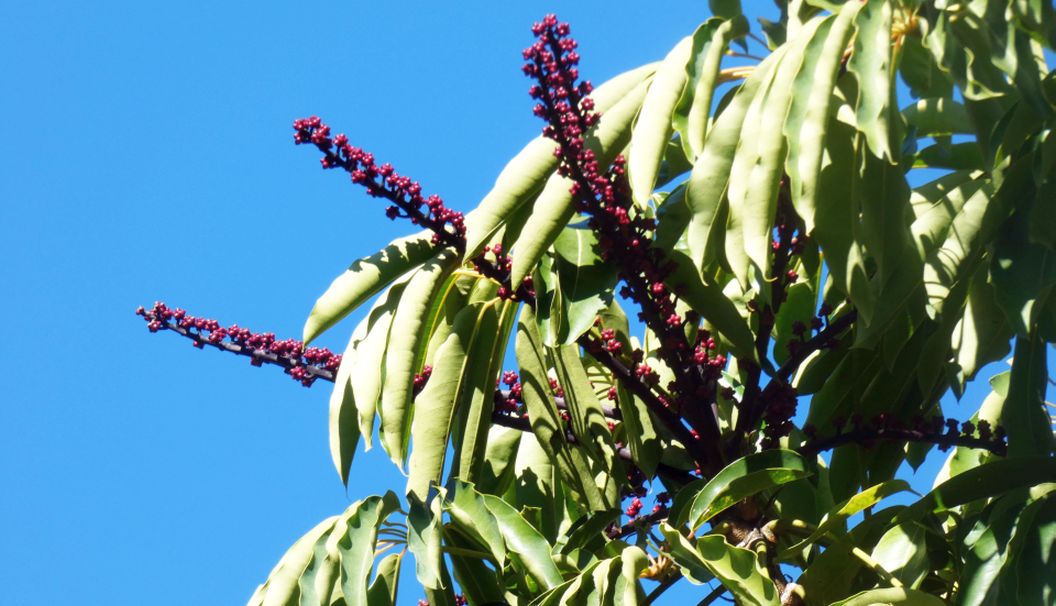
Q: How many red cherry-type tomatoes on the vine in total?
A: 0